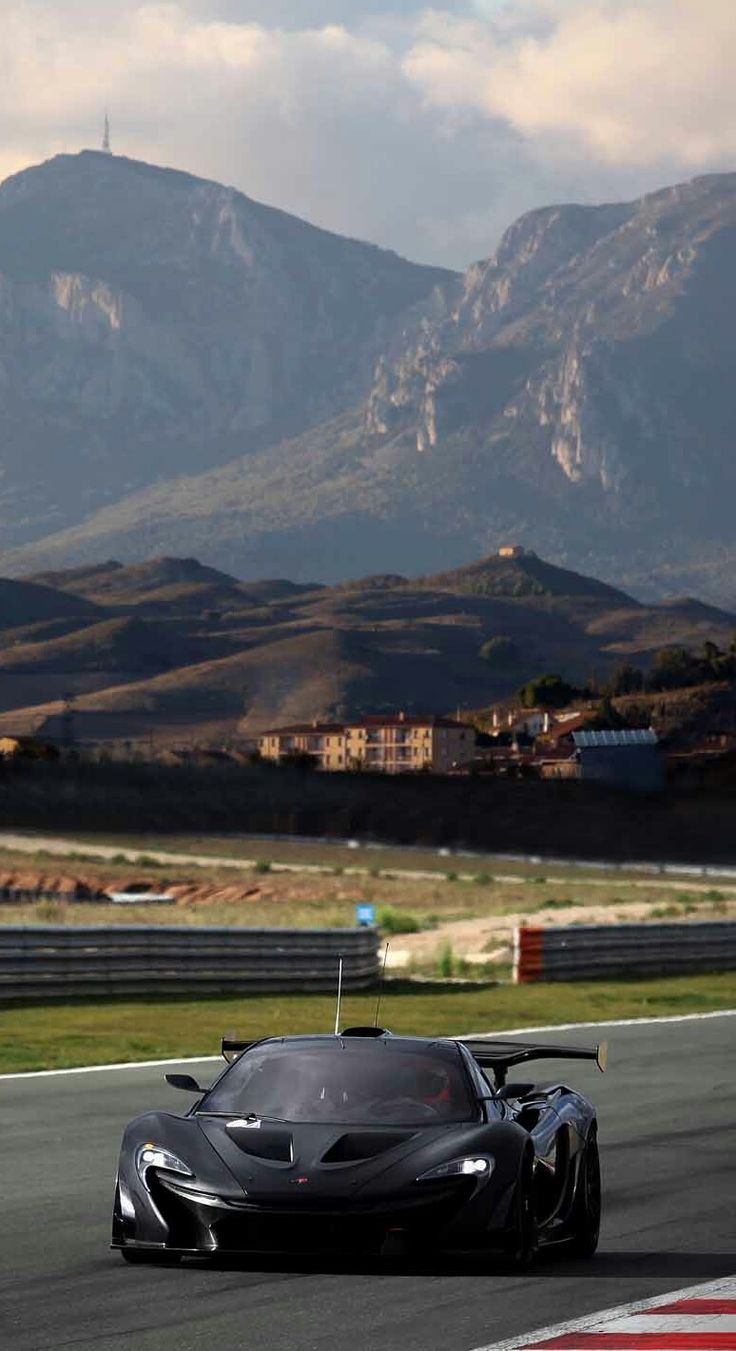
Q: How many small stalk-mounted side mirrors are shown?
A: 2